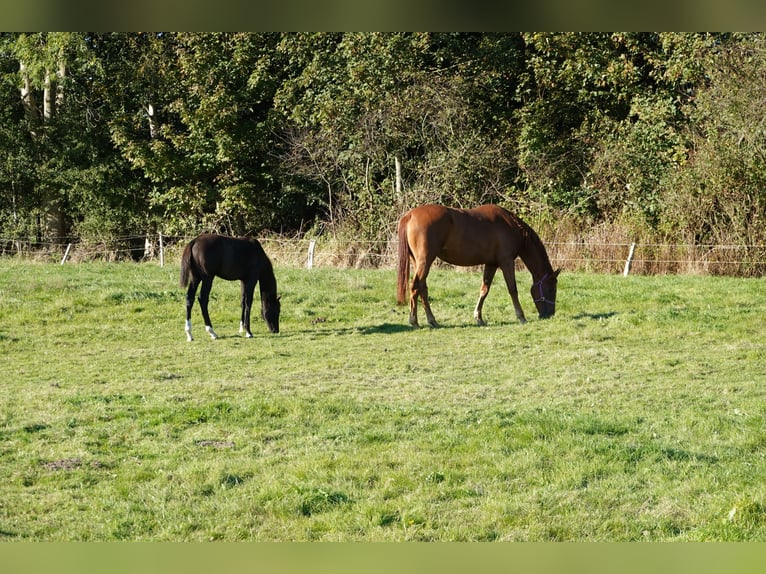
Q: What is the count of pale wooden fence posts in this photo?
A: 4